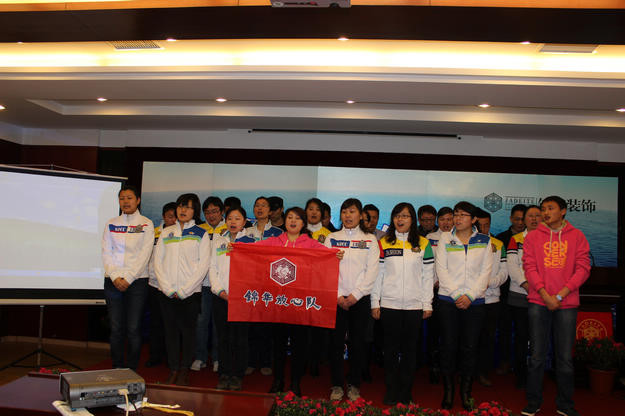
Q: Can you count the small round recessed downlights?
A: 10